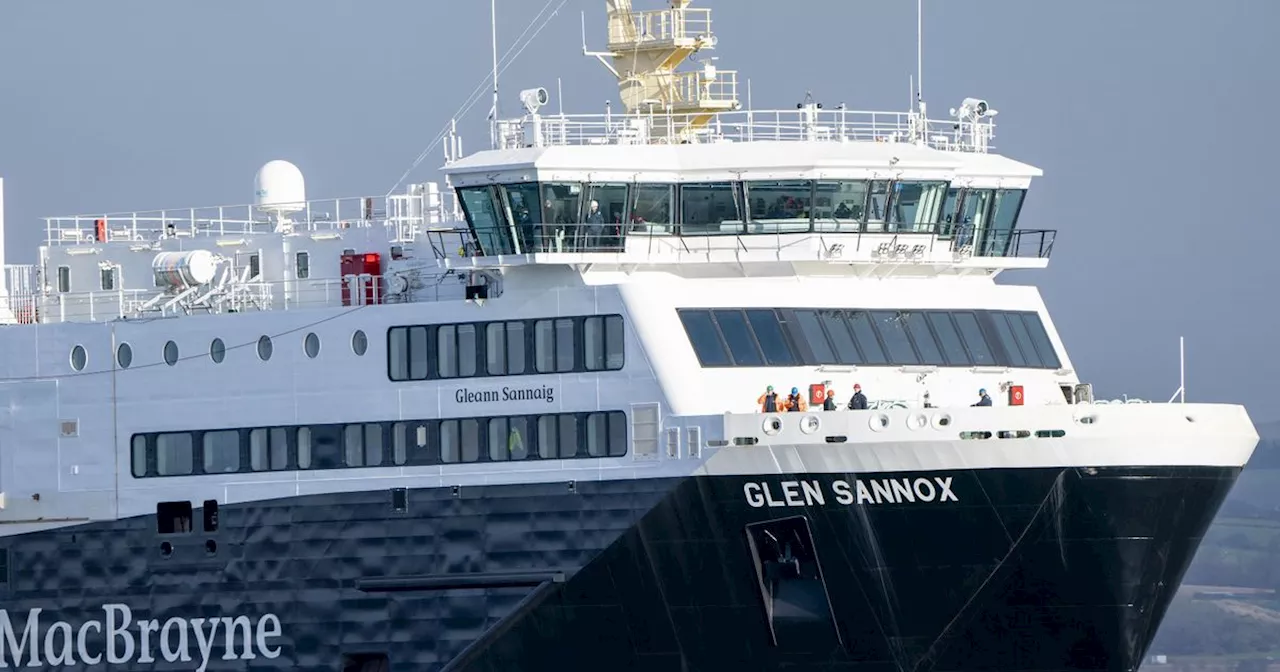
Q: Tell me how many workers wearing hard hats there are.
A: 5